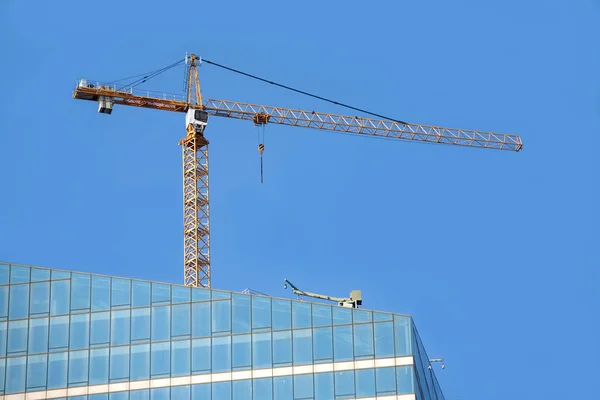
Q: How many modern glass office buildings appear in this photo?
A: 1